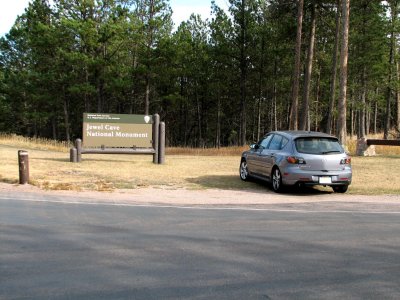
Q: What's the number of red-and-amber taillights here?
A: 2